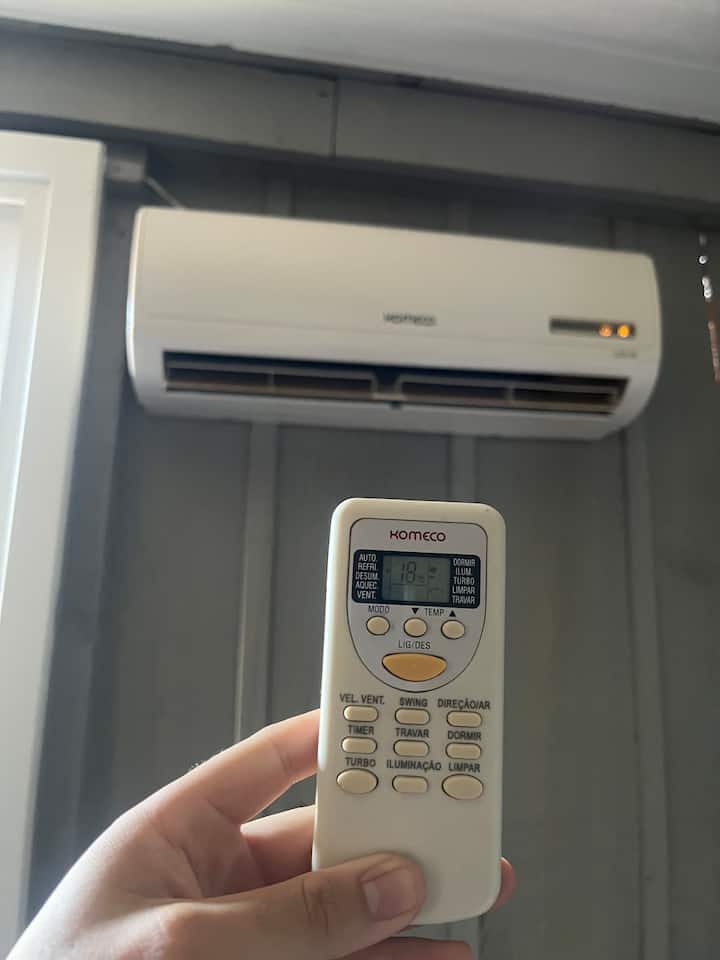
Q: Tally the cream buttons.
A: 12